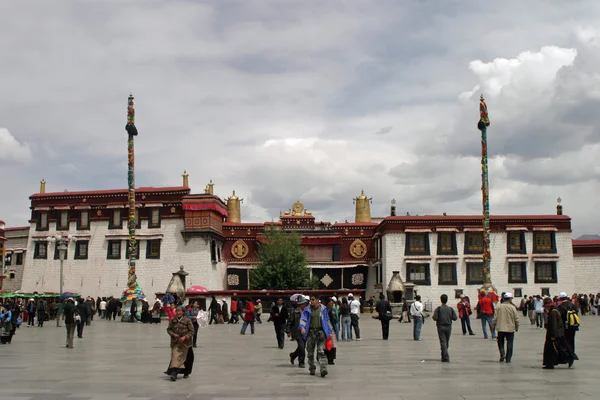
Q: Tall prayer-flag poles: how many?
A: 2